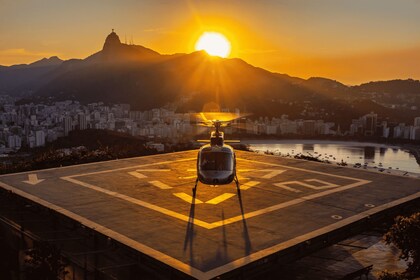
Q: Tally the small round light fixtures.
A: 2